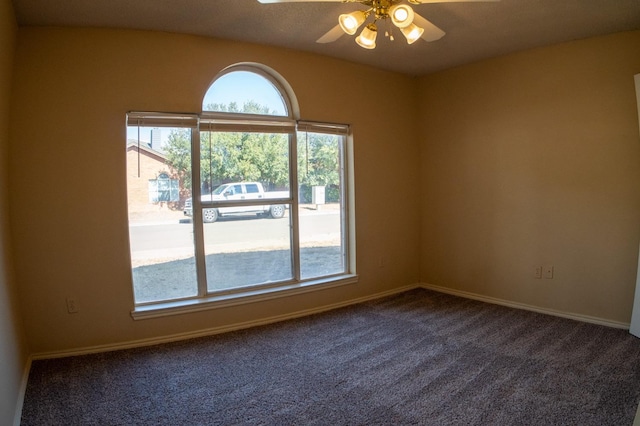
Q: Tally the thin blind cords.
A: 3